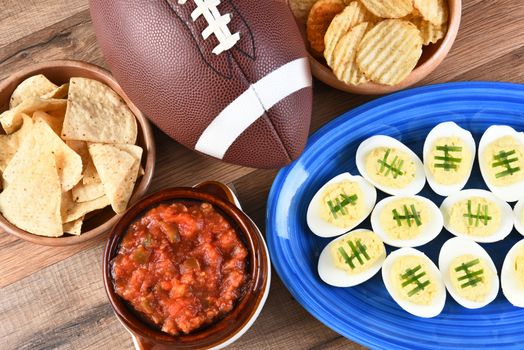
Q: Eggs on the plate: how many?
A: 11